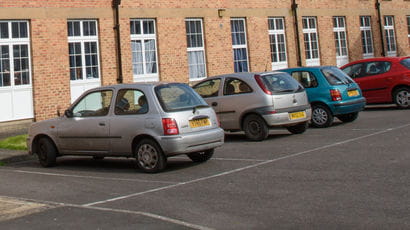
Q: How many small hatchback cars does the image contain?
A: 4